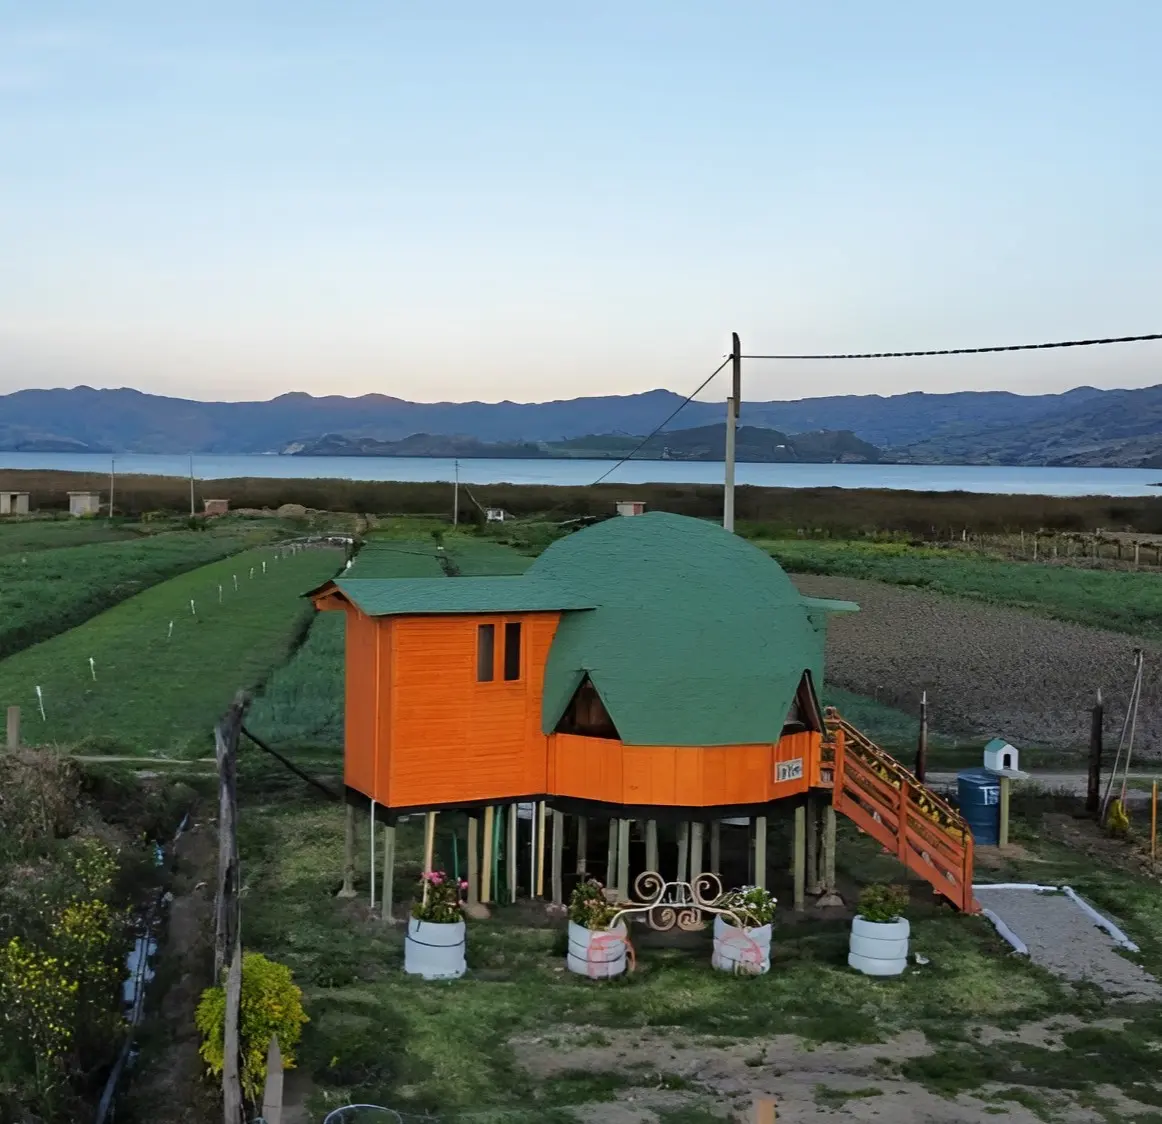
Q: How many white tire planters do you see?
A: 4